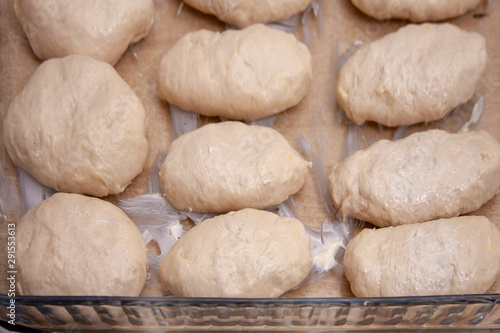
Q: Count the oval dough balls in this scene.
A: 8